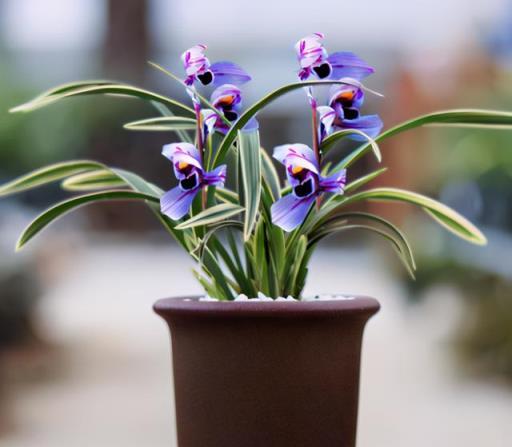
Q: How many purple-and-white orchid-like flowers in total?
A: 6